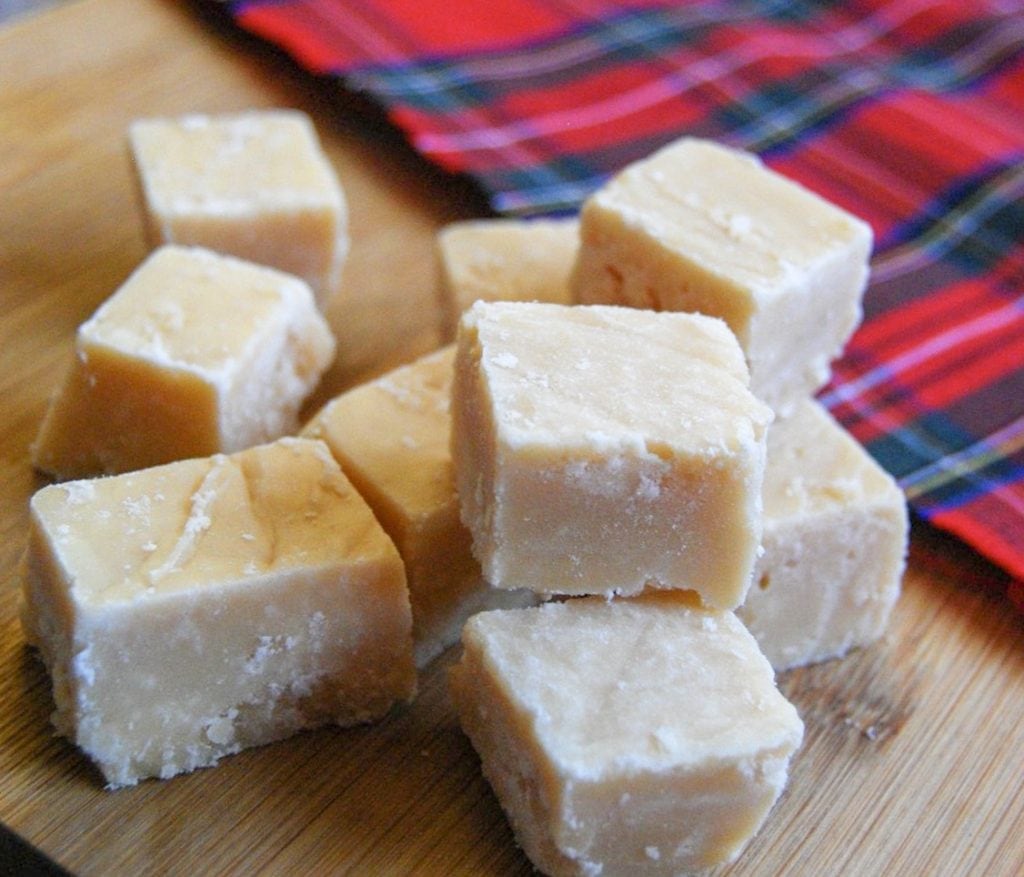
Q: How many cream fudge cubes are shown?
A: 9